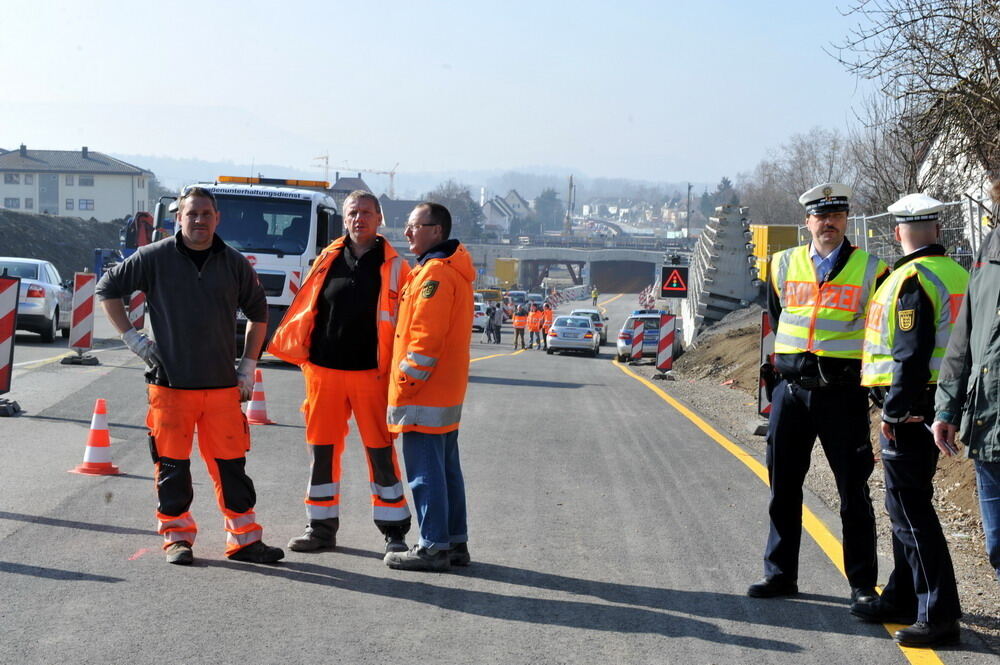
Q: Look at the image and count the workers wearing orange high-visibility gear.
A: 6